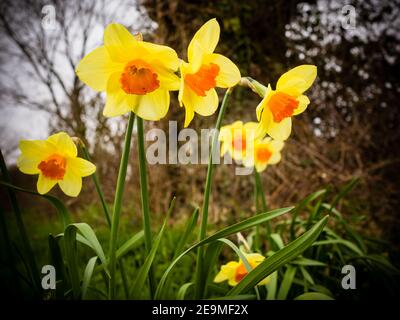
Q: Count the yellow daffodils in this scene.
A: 7